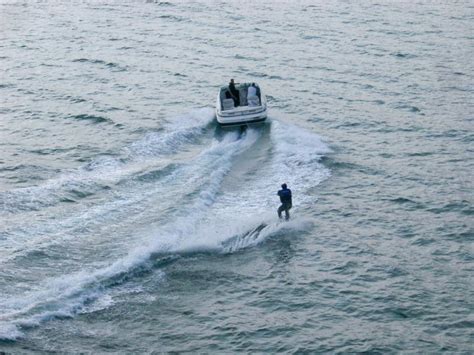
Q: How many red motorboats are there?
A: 0